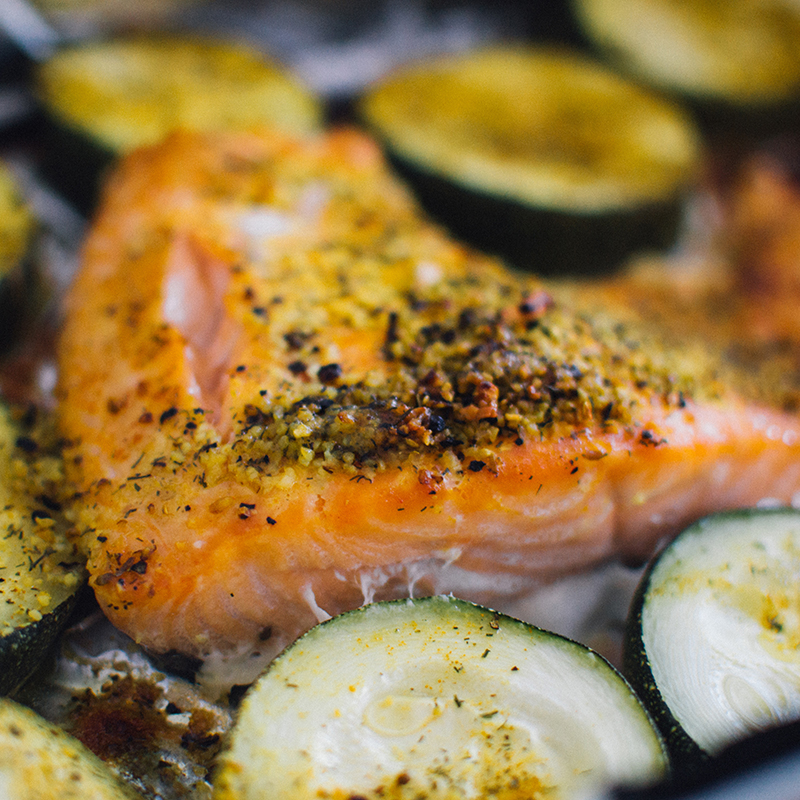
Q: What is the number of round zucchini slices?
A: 8